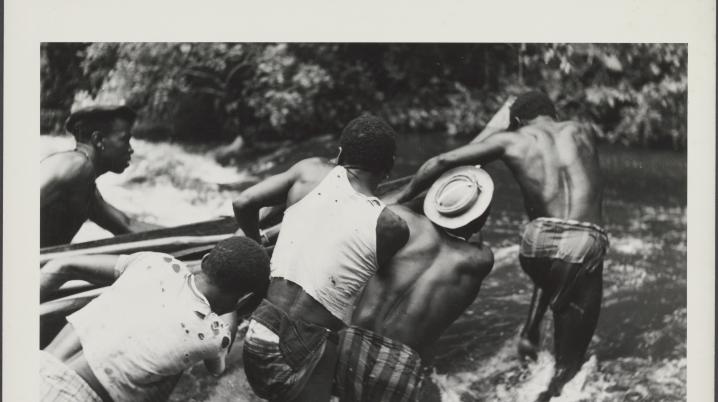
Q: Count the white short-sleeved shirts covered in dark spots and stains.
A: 1